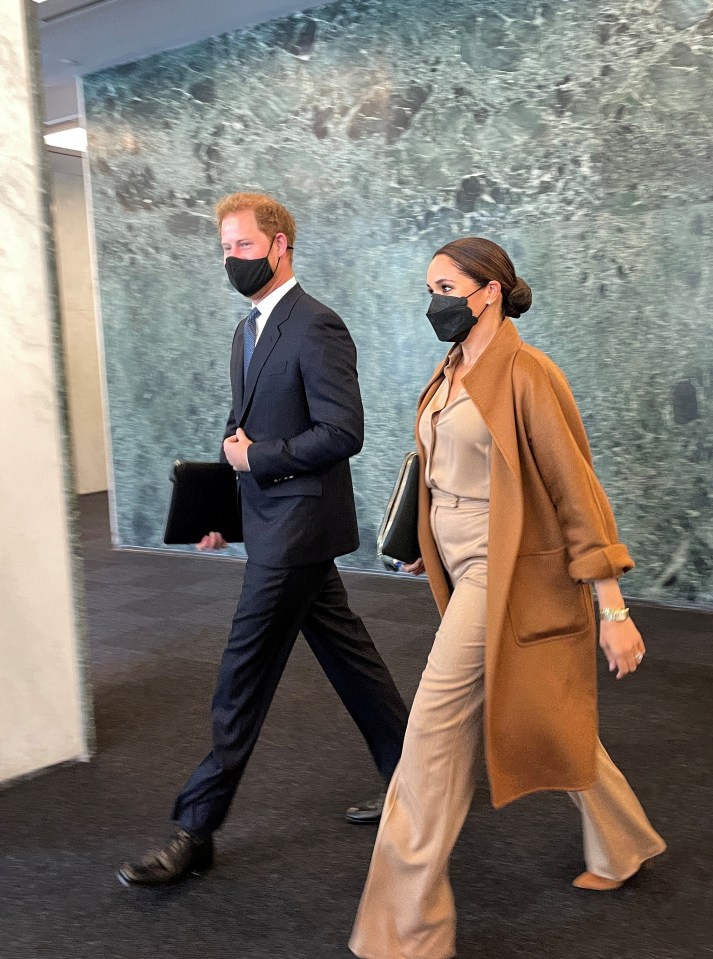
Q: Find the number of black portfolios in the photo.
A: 2